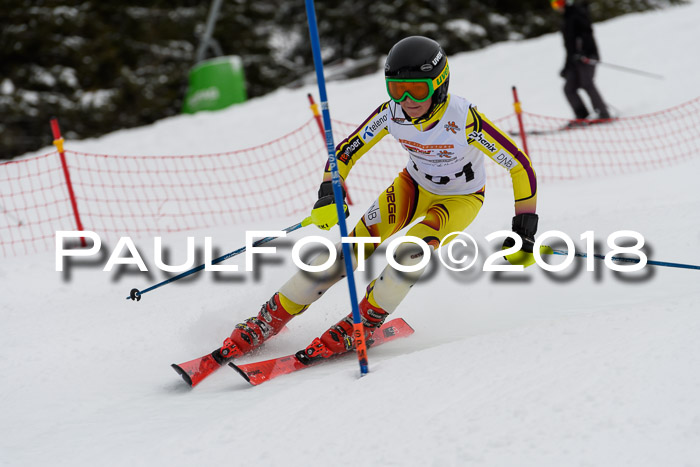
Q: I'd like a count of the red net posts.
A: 3